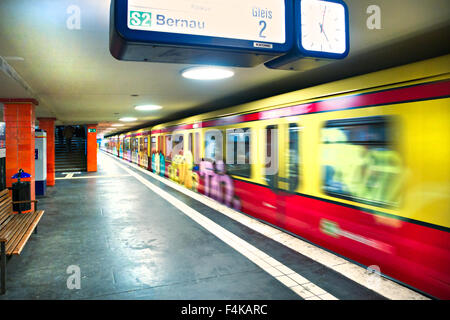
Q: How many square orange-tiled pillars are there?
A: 3